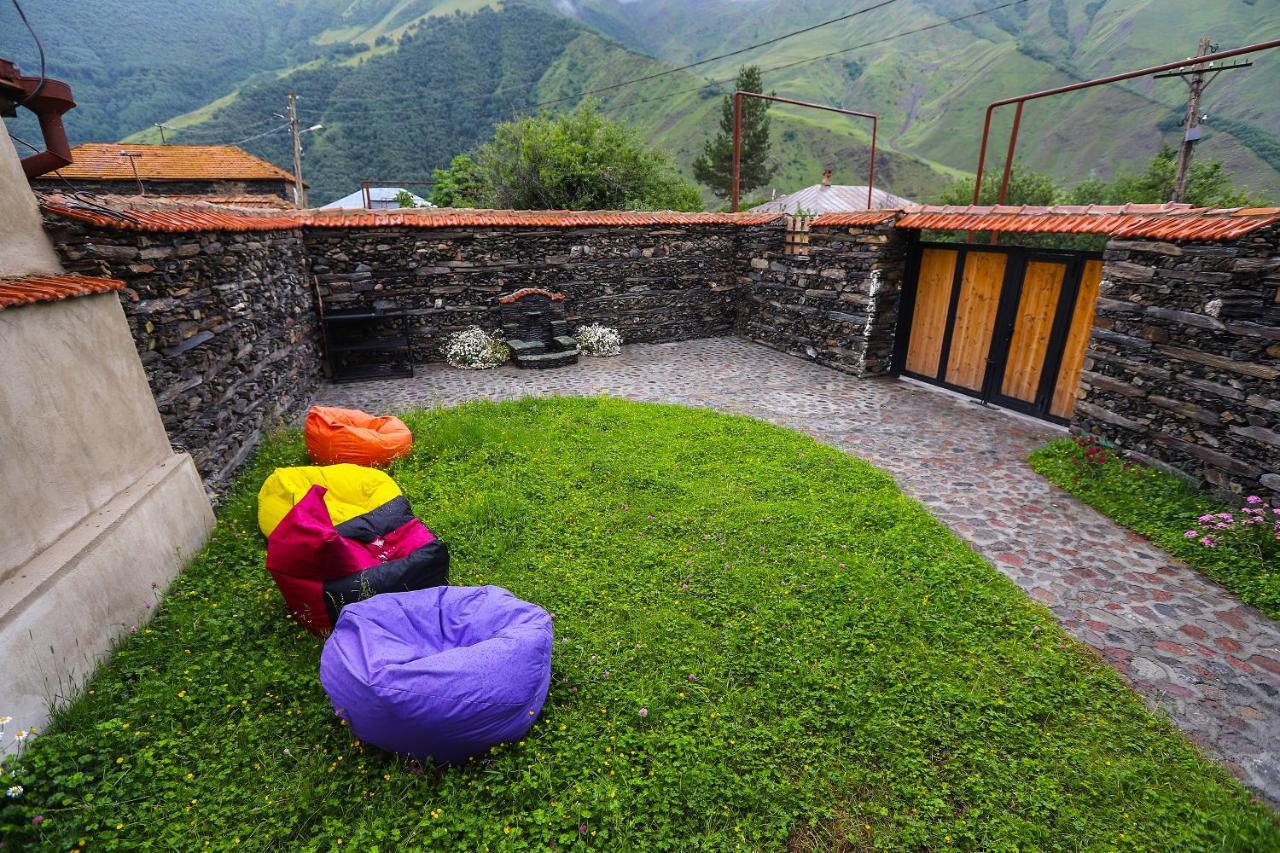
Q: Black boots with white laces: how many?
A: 0